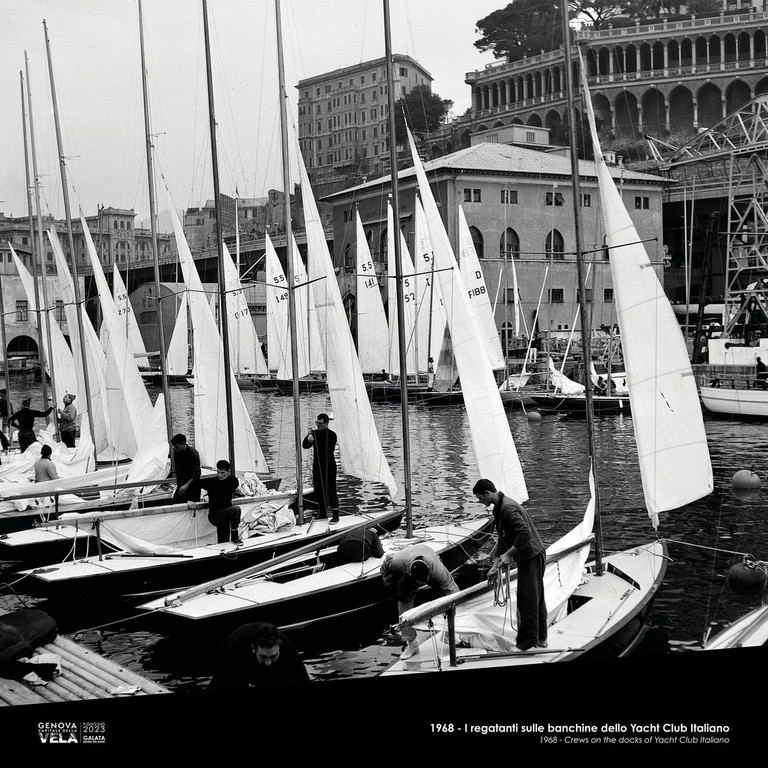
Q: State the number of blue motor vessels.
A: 0